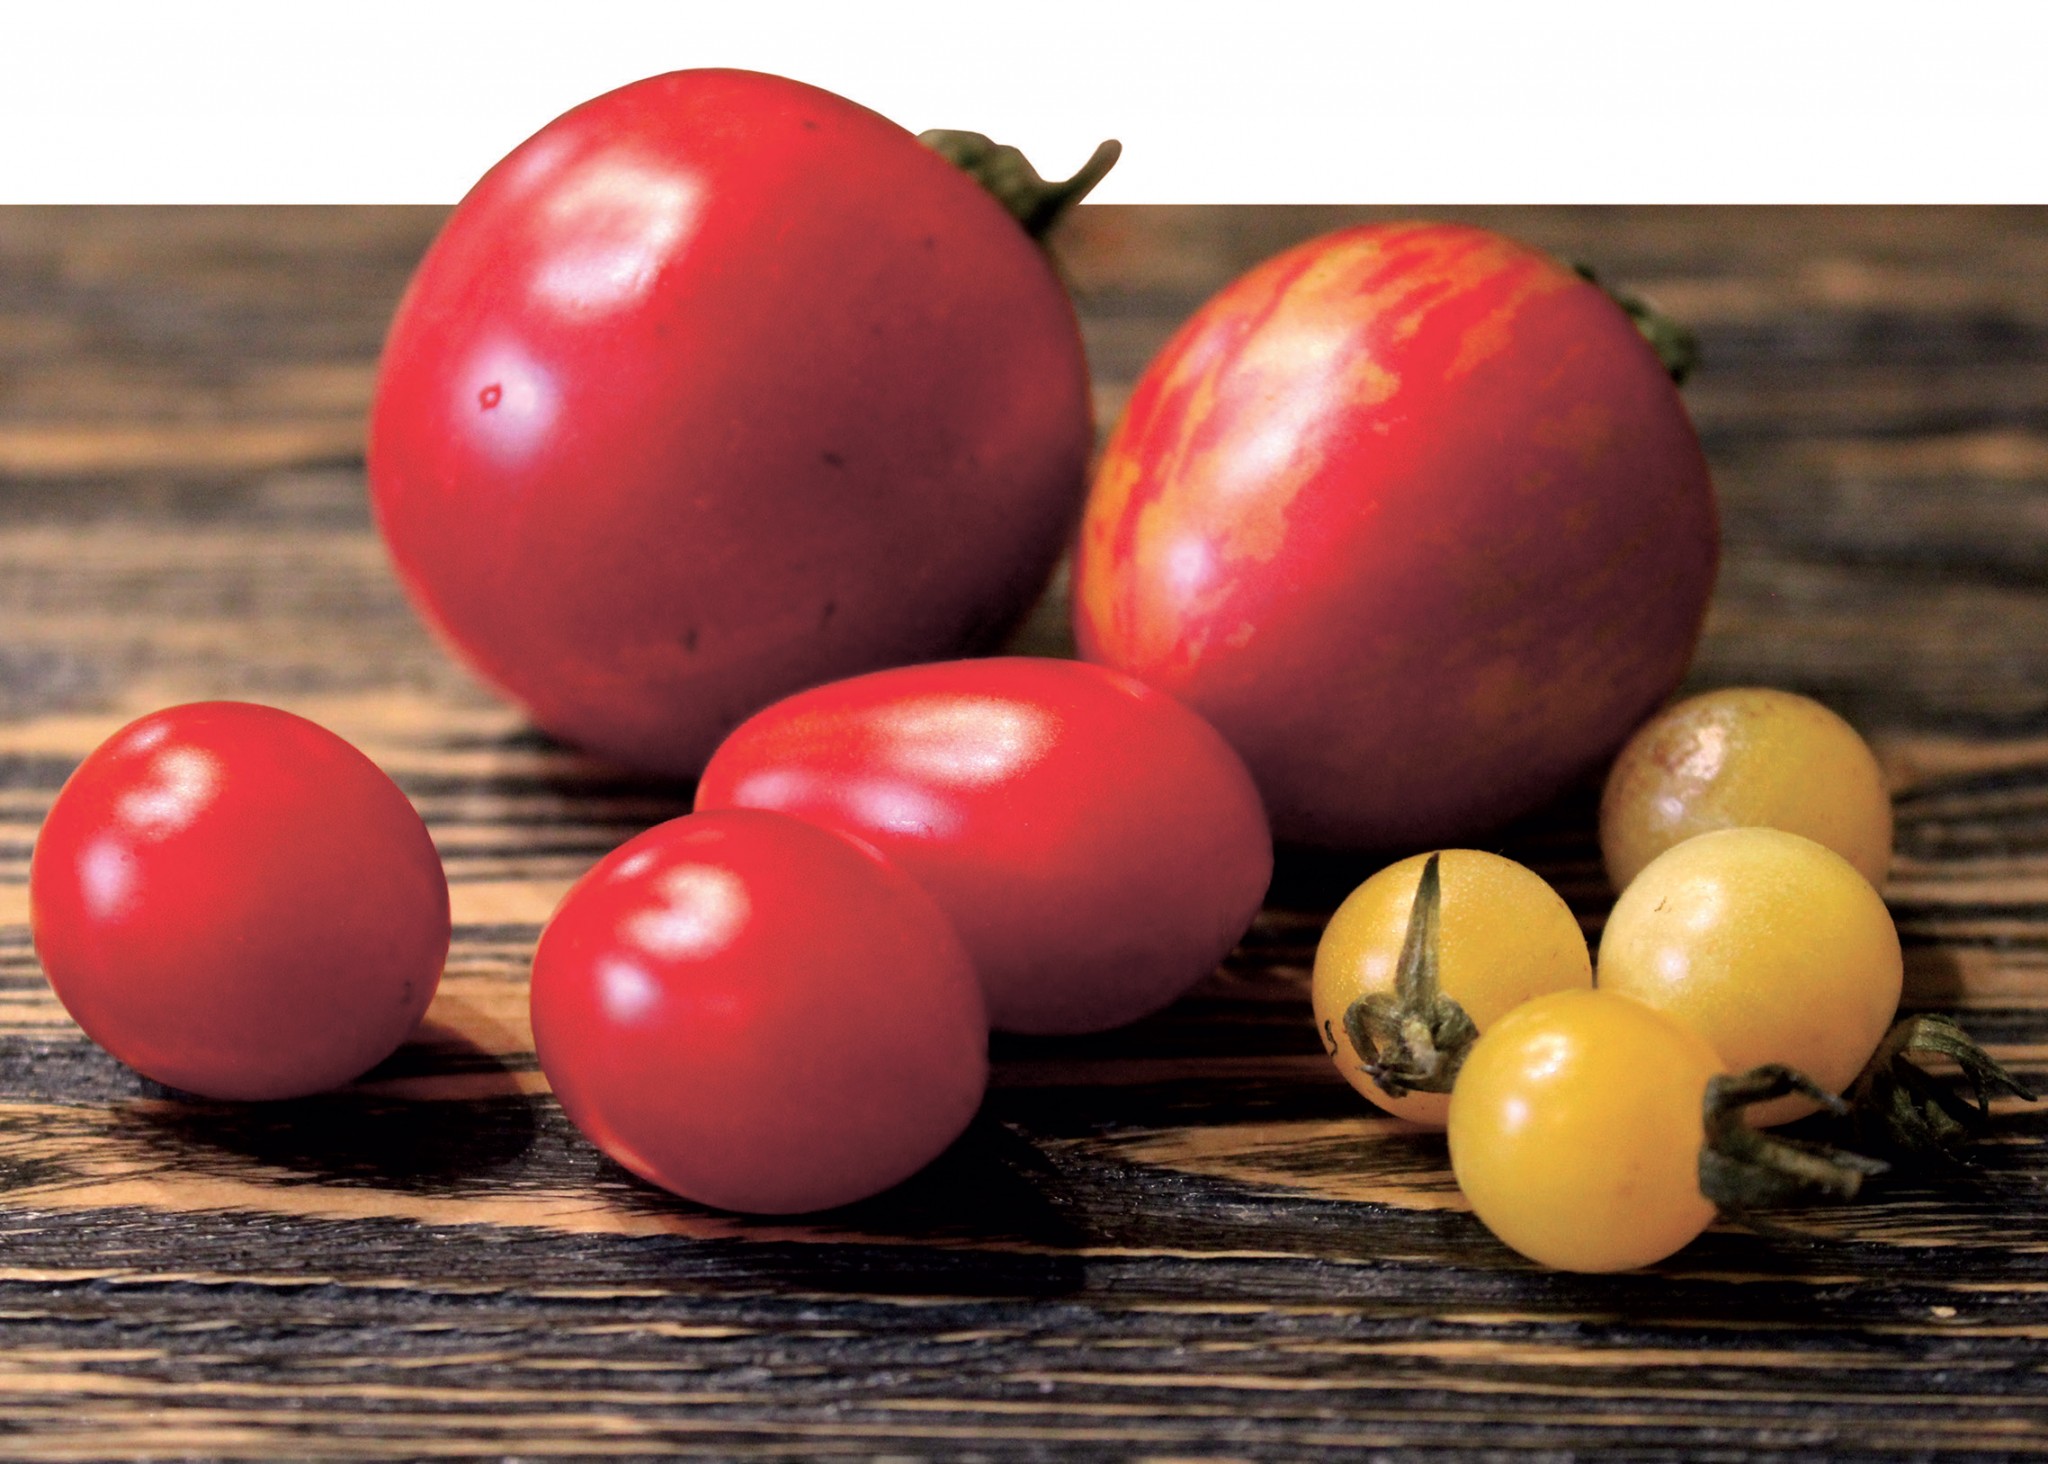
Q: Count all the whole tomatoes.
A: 9